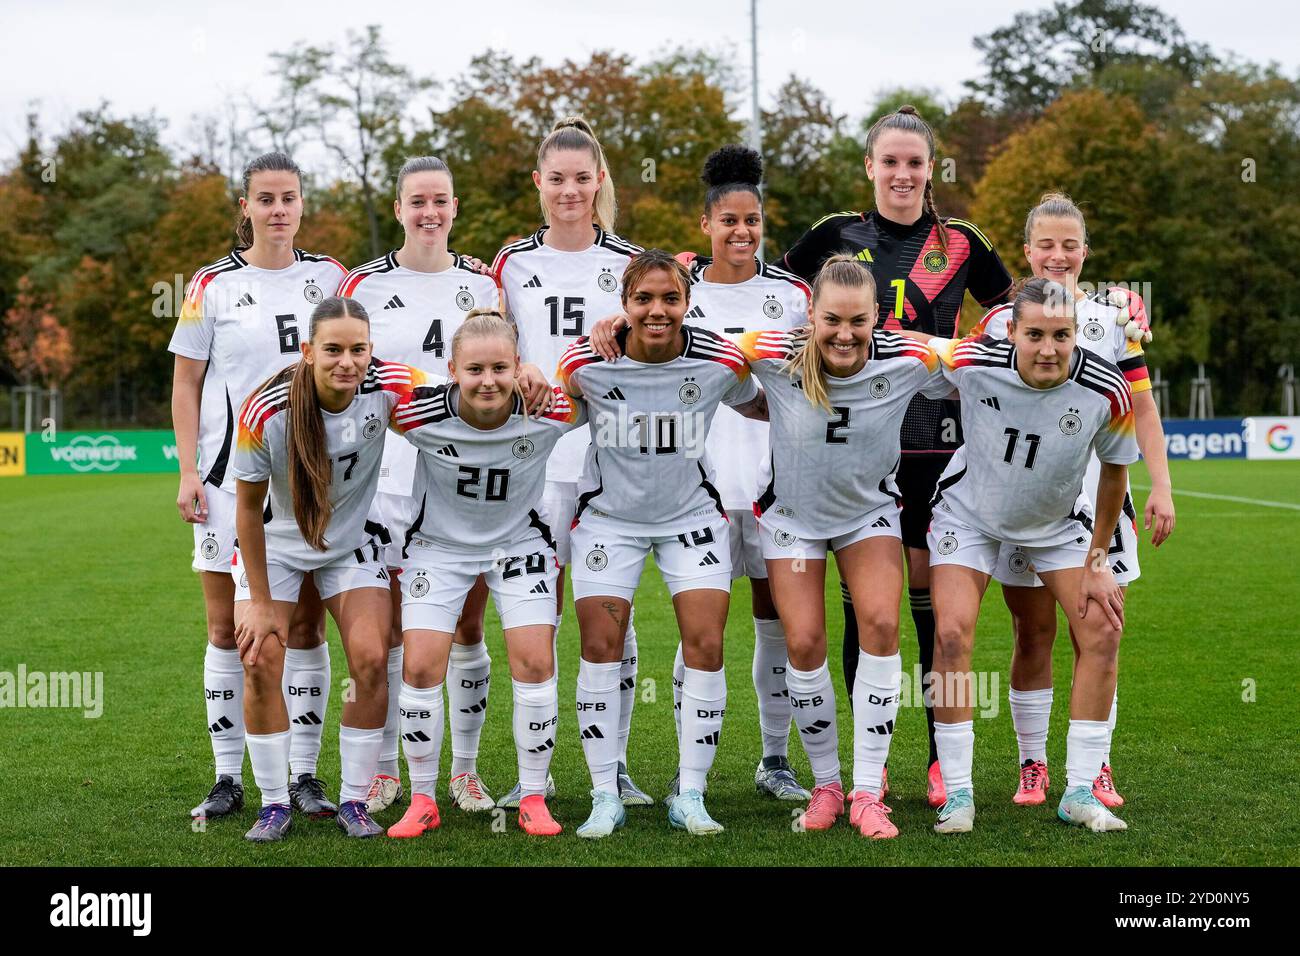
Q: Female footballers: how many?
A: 11